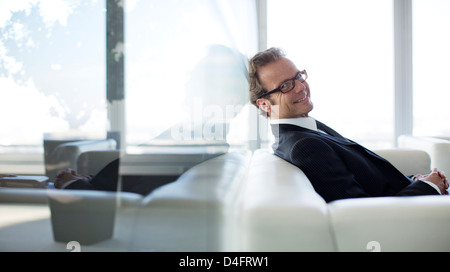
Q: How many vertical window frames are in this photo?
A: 3